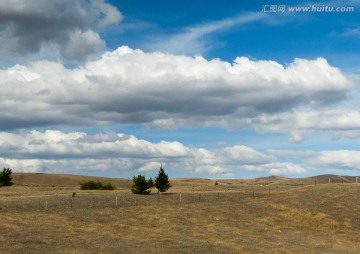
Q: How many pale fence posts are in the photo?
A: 5